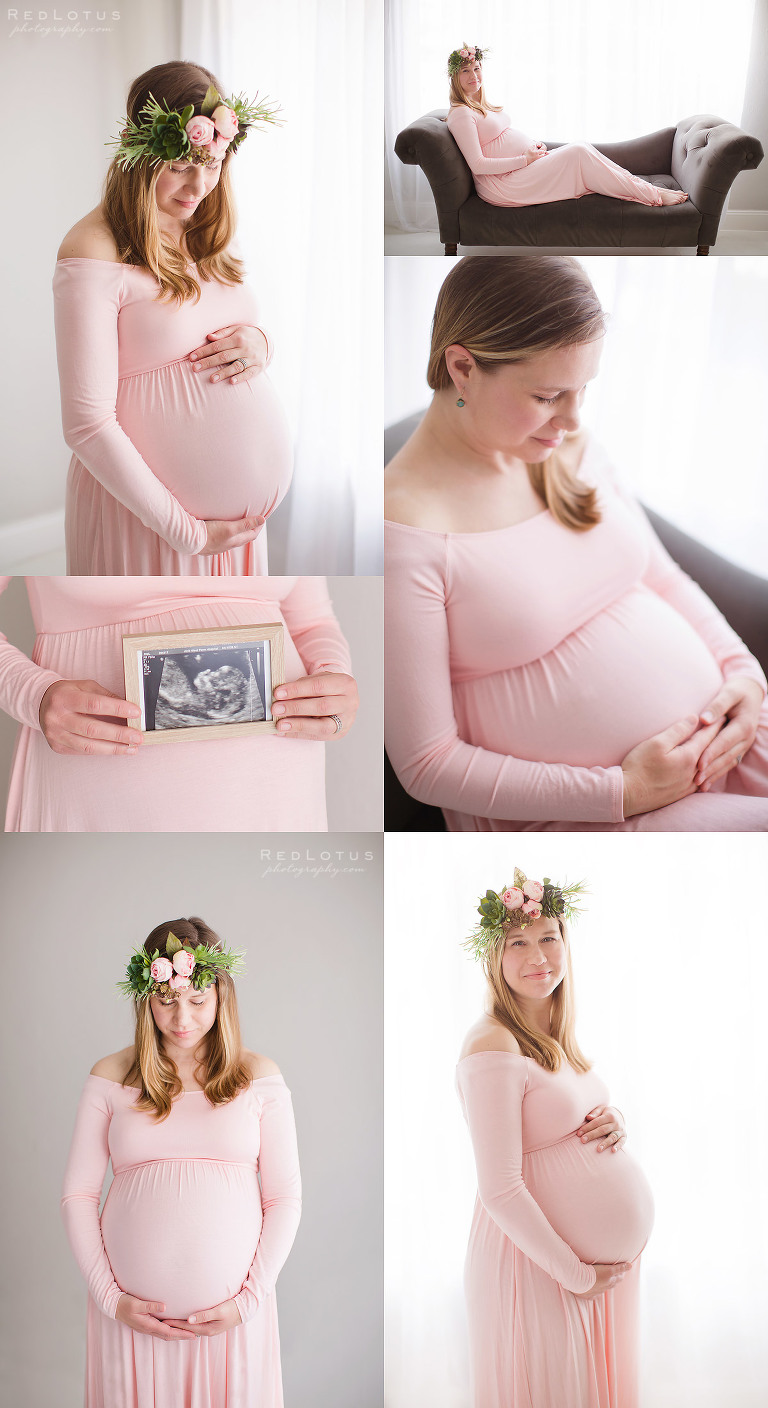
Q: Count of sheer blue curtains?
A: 0